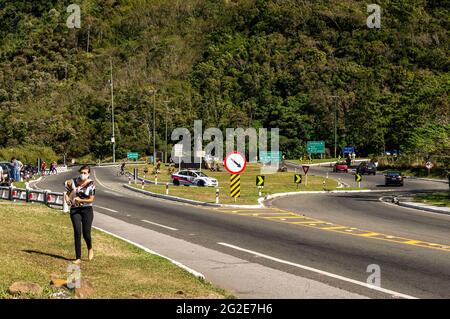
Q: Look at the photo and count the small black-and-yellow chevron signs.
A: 3